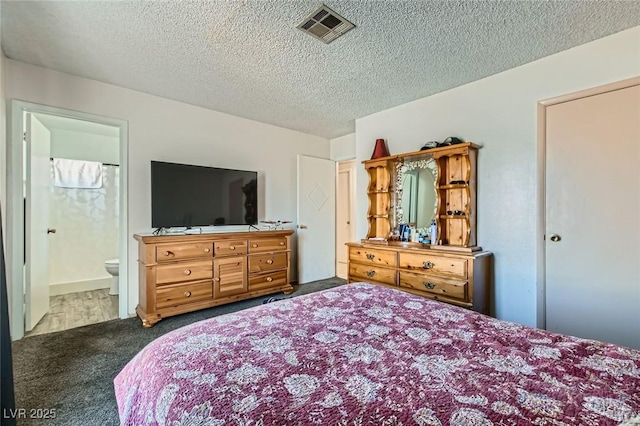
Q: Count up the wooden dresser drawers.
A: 11